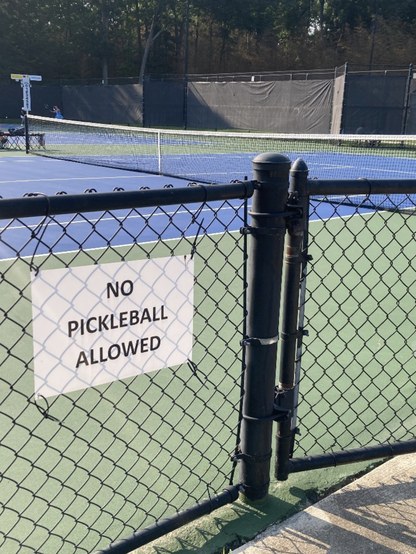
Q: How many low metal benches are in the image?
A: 1